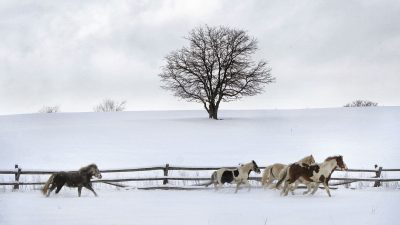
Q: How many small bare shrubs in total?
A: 3